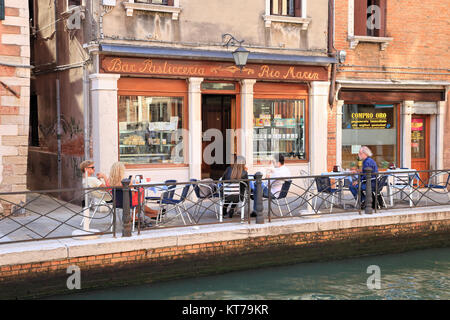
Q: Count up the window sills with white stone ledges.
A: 3